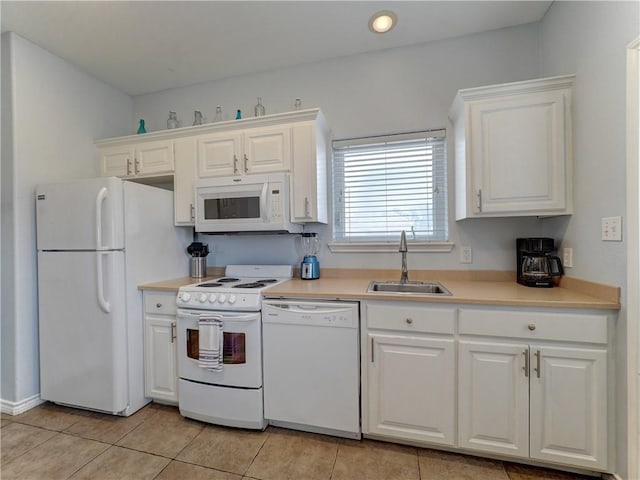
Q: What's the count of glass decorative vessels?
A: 7